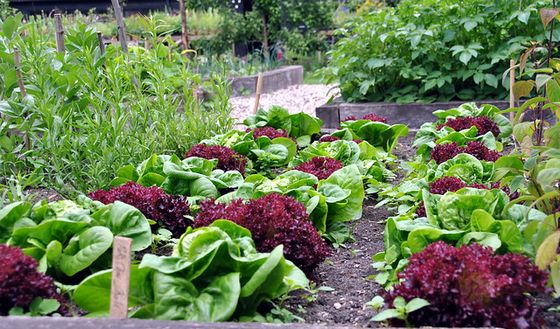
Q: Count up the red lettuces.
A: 12